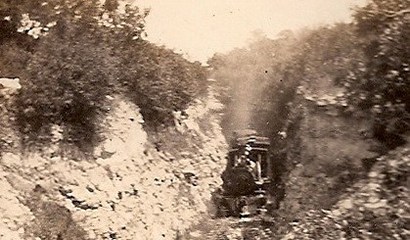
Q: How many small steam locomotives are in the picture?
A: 1